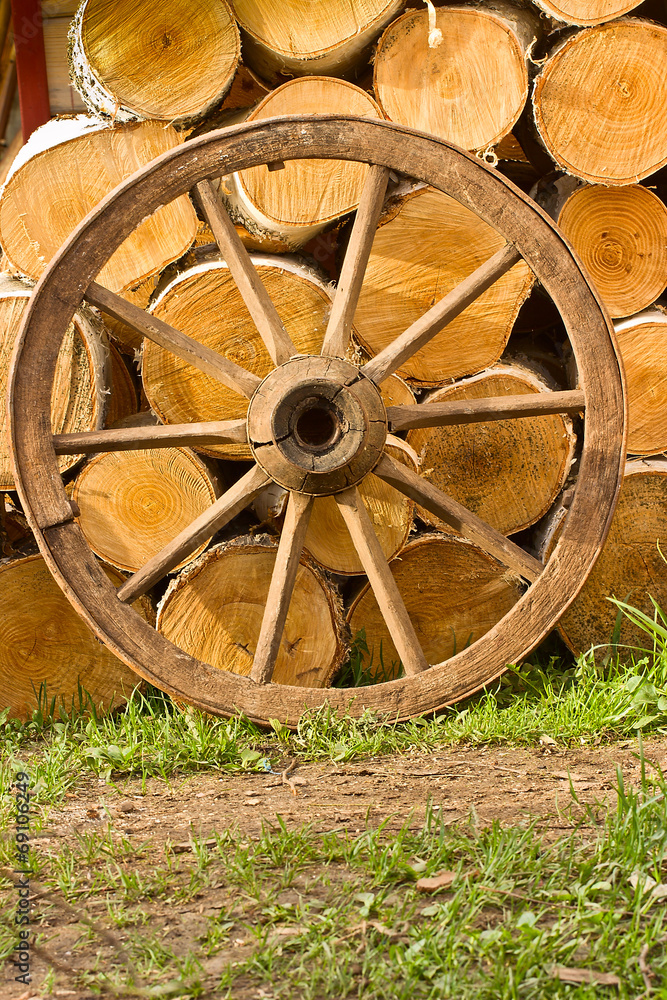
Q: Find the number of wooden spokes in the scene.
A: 10